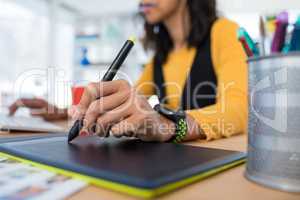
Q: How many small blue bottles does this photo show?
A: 1